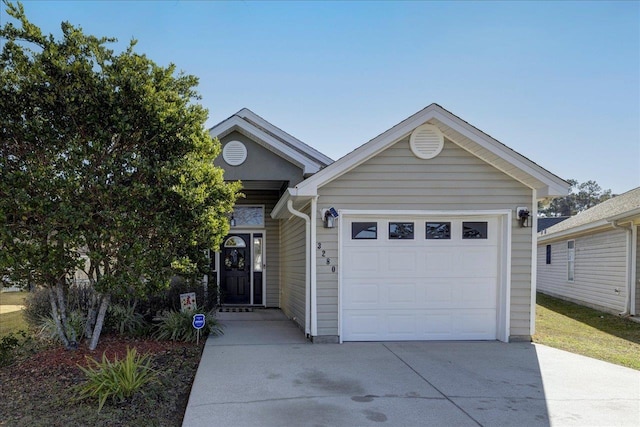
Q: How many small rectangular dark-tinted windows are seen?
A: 4